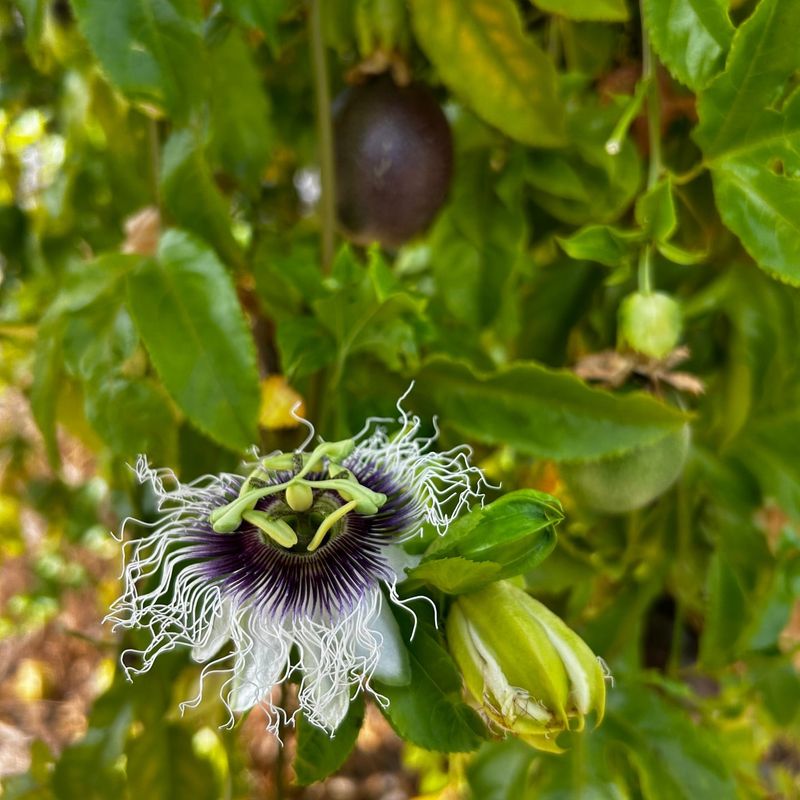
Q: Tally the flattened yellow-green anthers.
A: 5